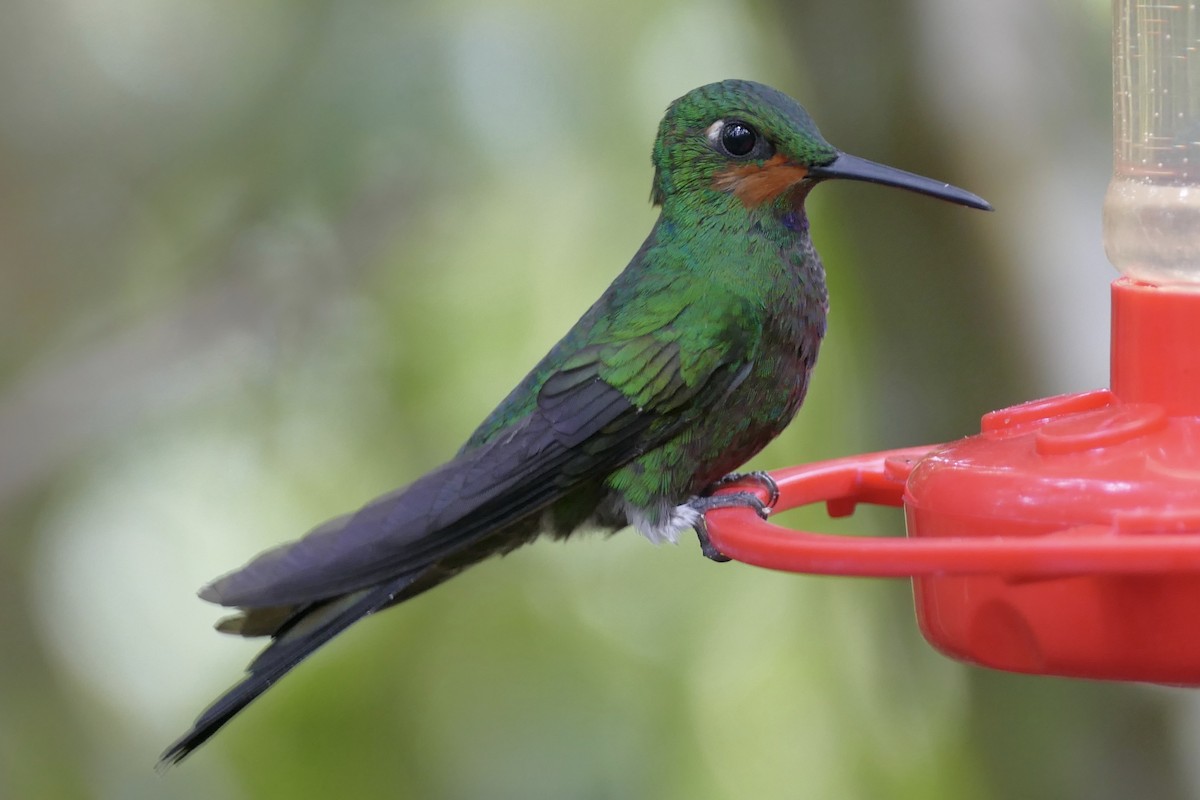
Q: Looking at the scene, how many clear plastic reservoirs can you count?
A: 1